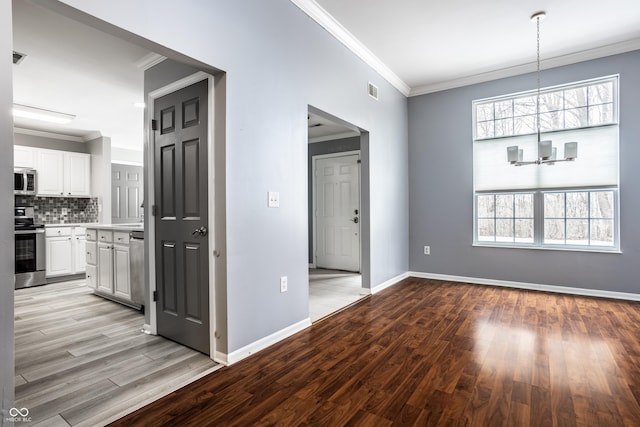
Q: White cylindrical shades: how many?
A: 5